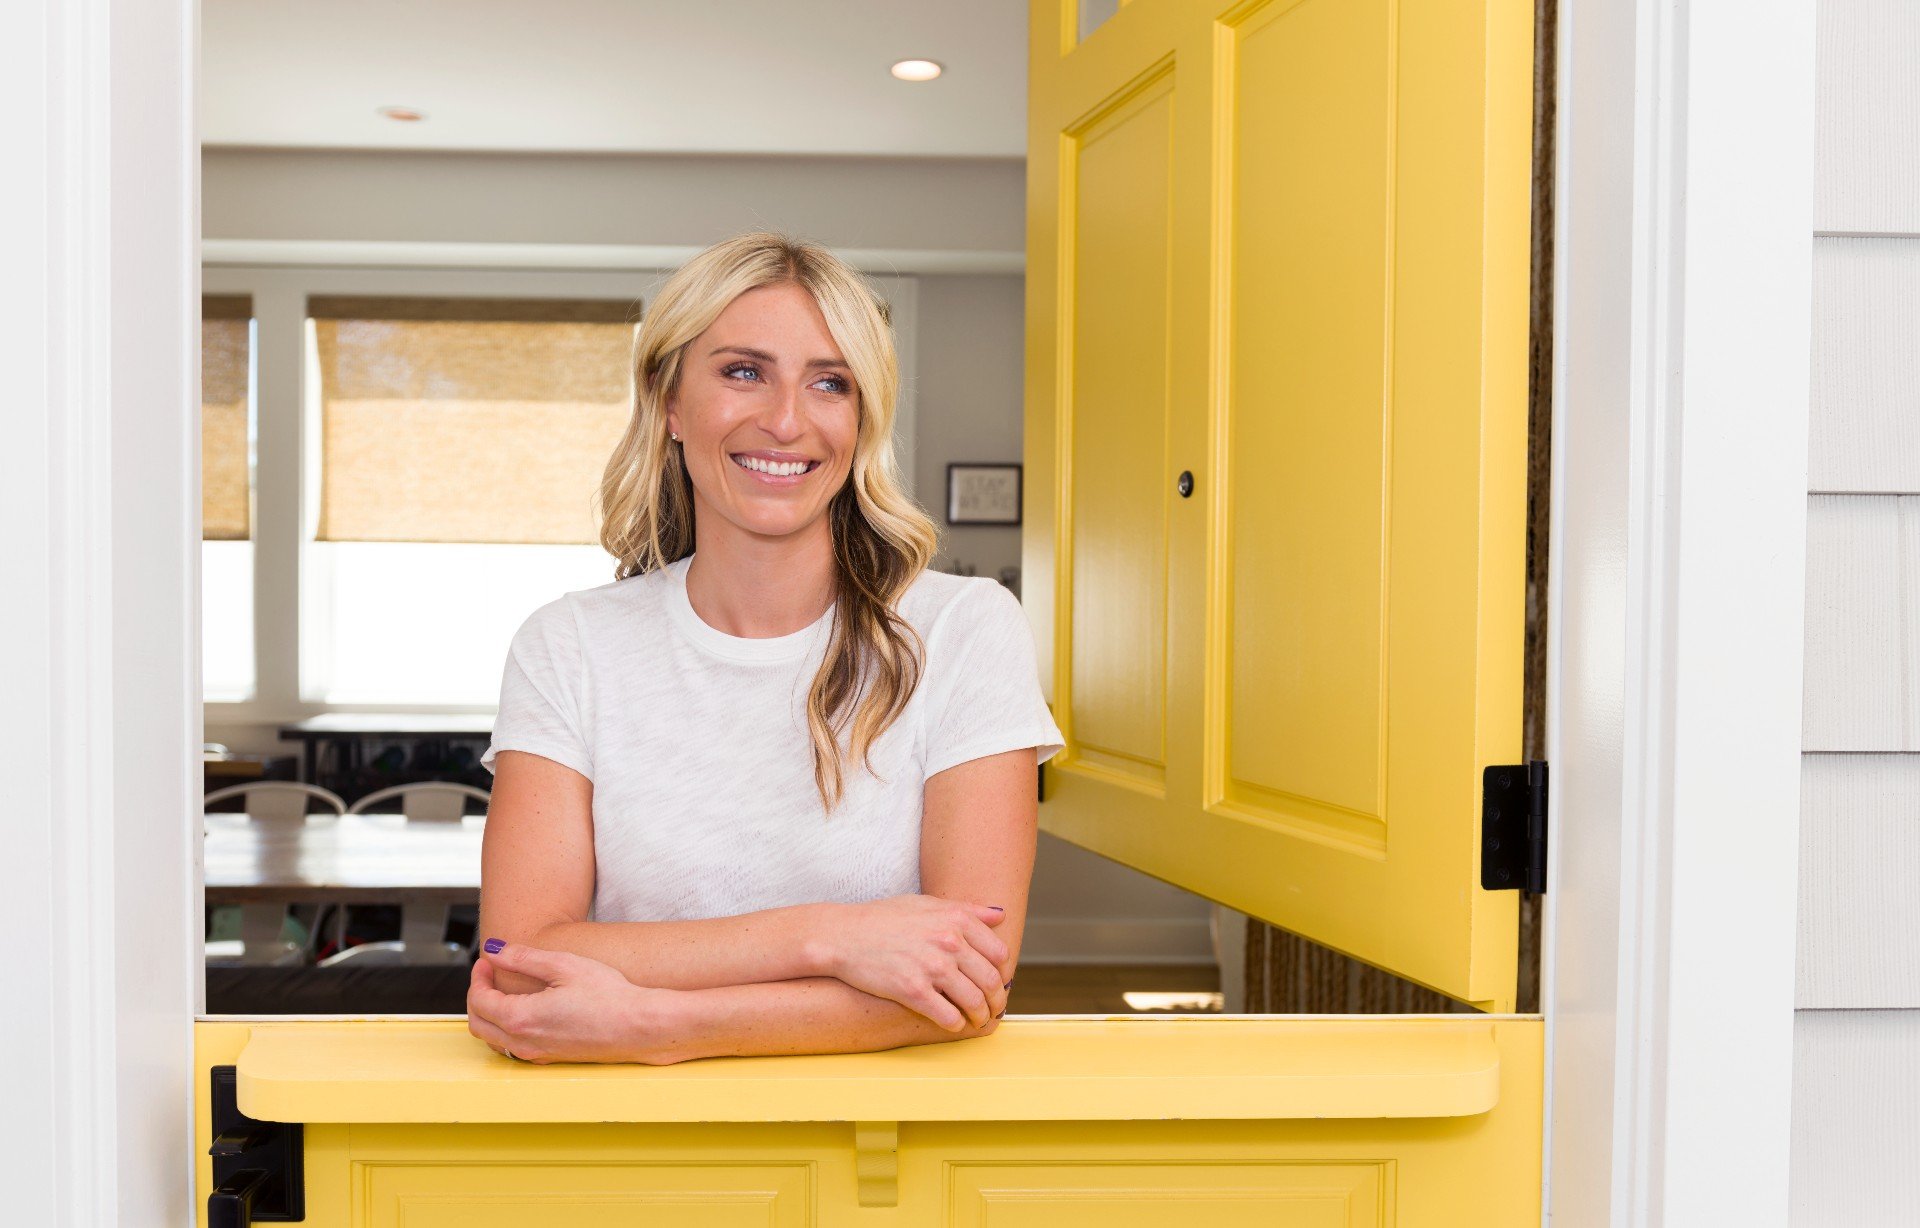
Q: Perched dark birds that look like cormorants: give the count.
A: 0